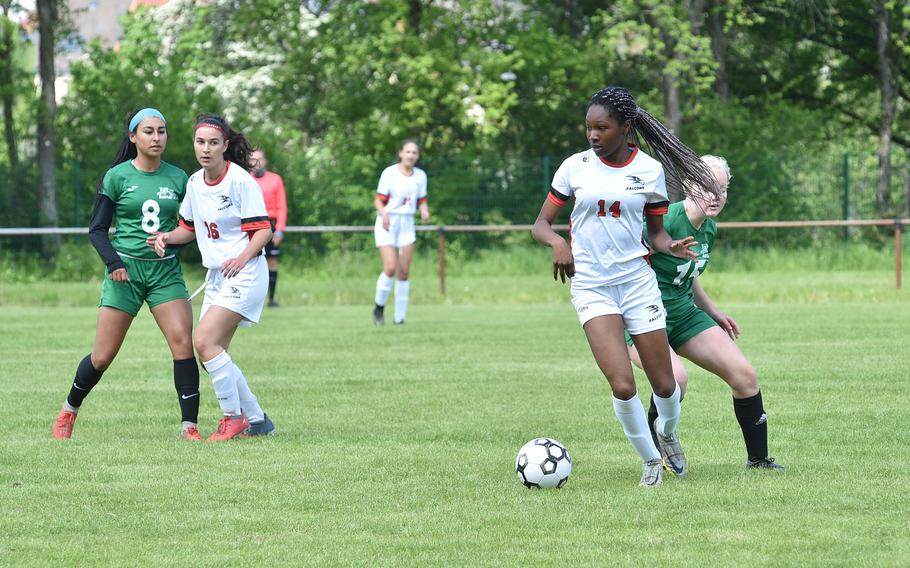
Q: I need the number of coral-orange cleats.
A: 3